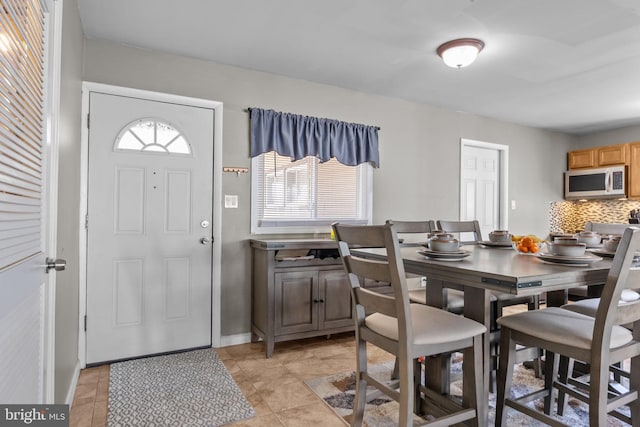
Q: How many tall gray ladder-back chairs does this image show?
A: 6